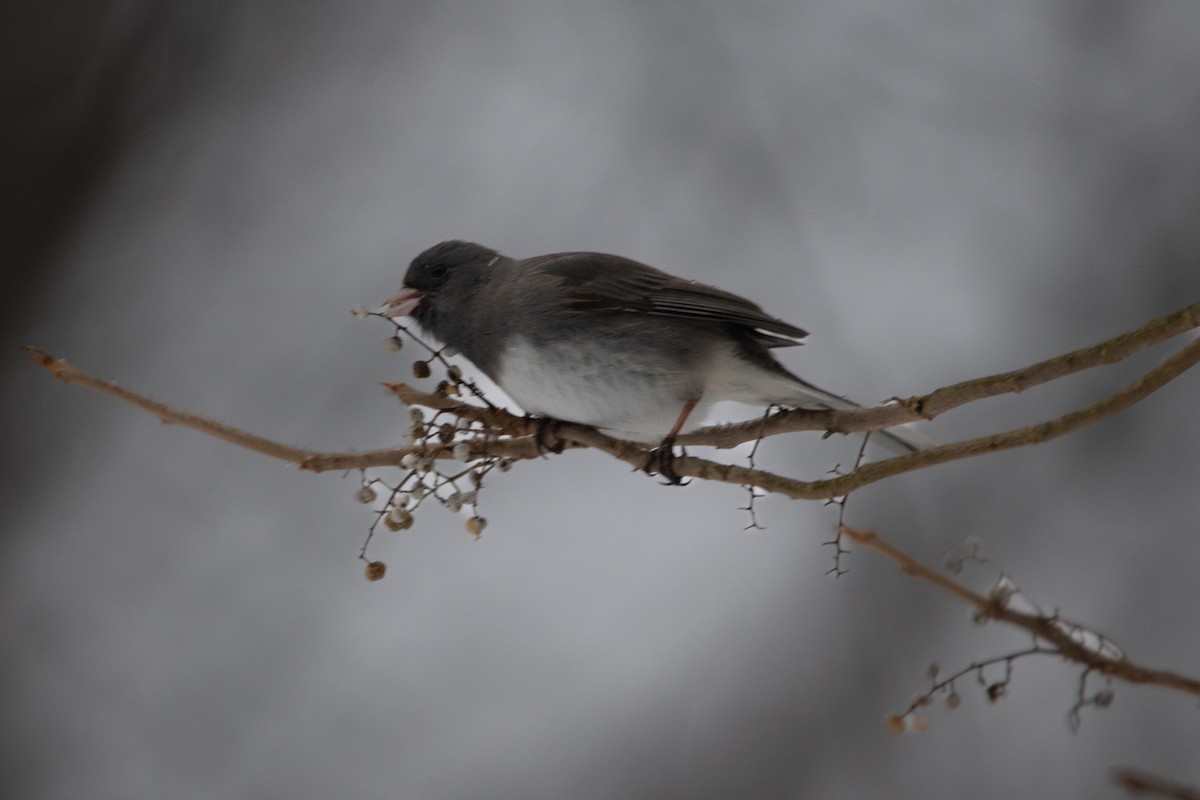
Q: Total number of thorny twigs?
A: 2